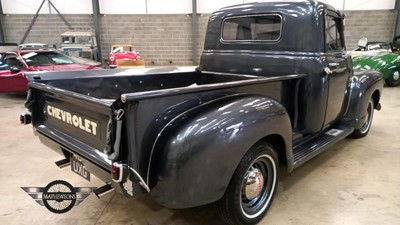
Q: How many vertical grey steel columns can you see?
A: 4